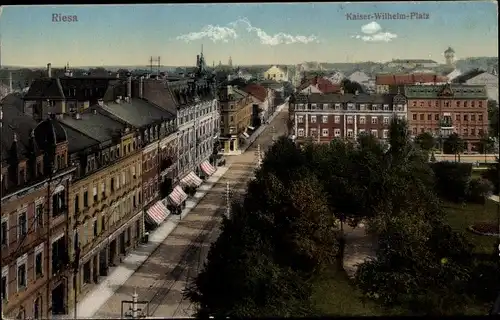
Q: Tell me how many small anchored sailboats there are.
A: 0